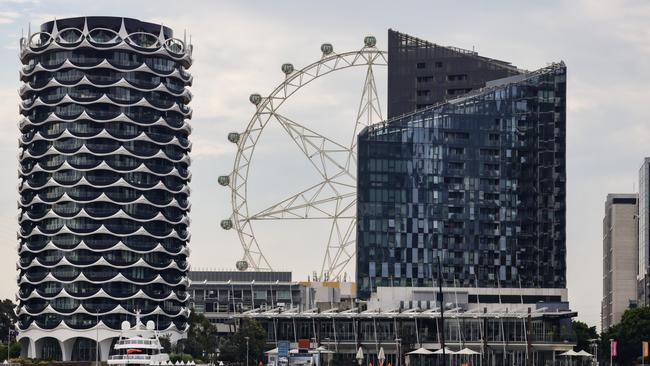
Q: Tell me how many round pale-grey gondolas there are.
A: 8